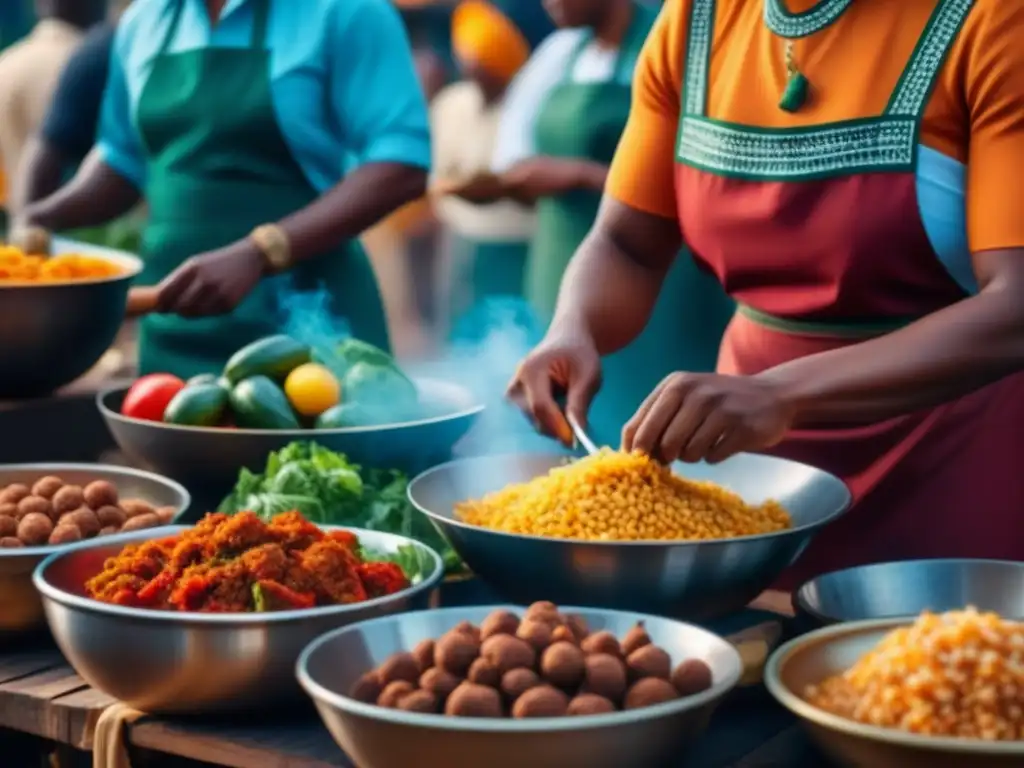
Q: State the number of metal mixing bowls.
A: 8